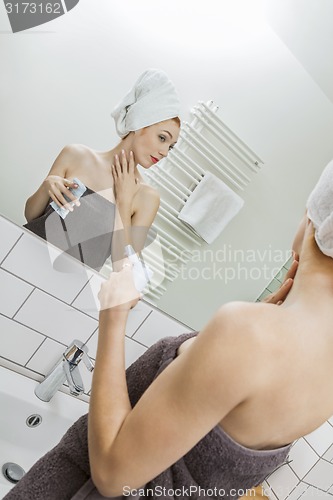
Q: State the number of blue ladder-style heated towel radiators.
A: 0